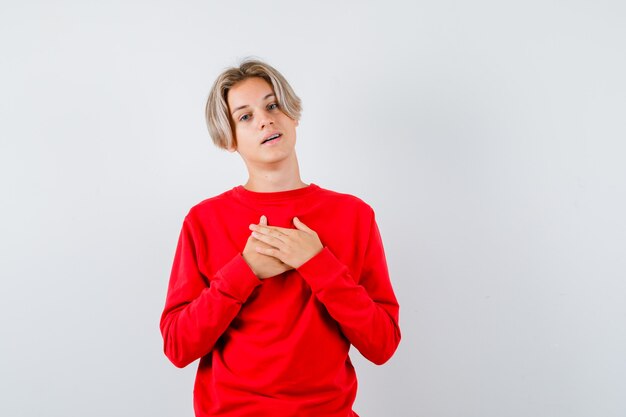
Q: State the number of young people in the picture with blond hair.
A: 1